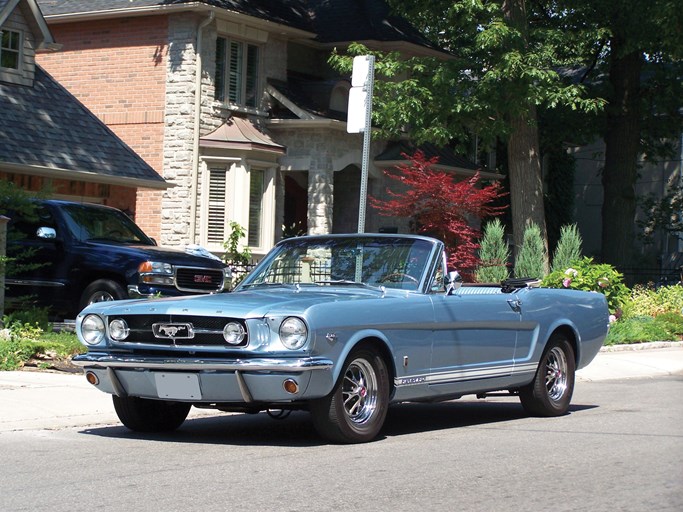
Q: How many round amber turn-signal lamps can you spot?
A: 2